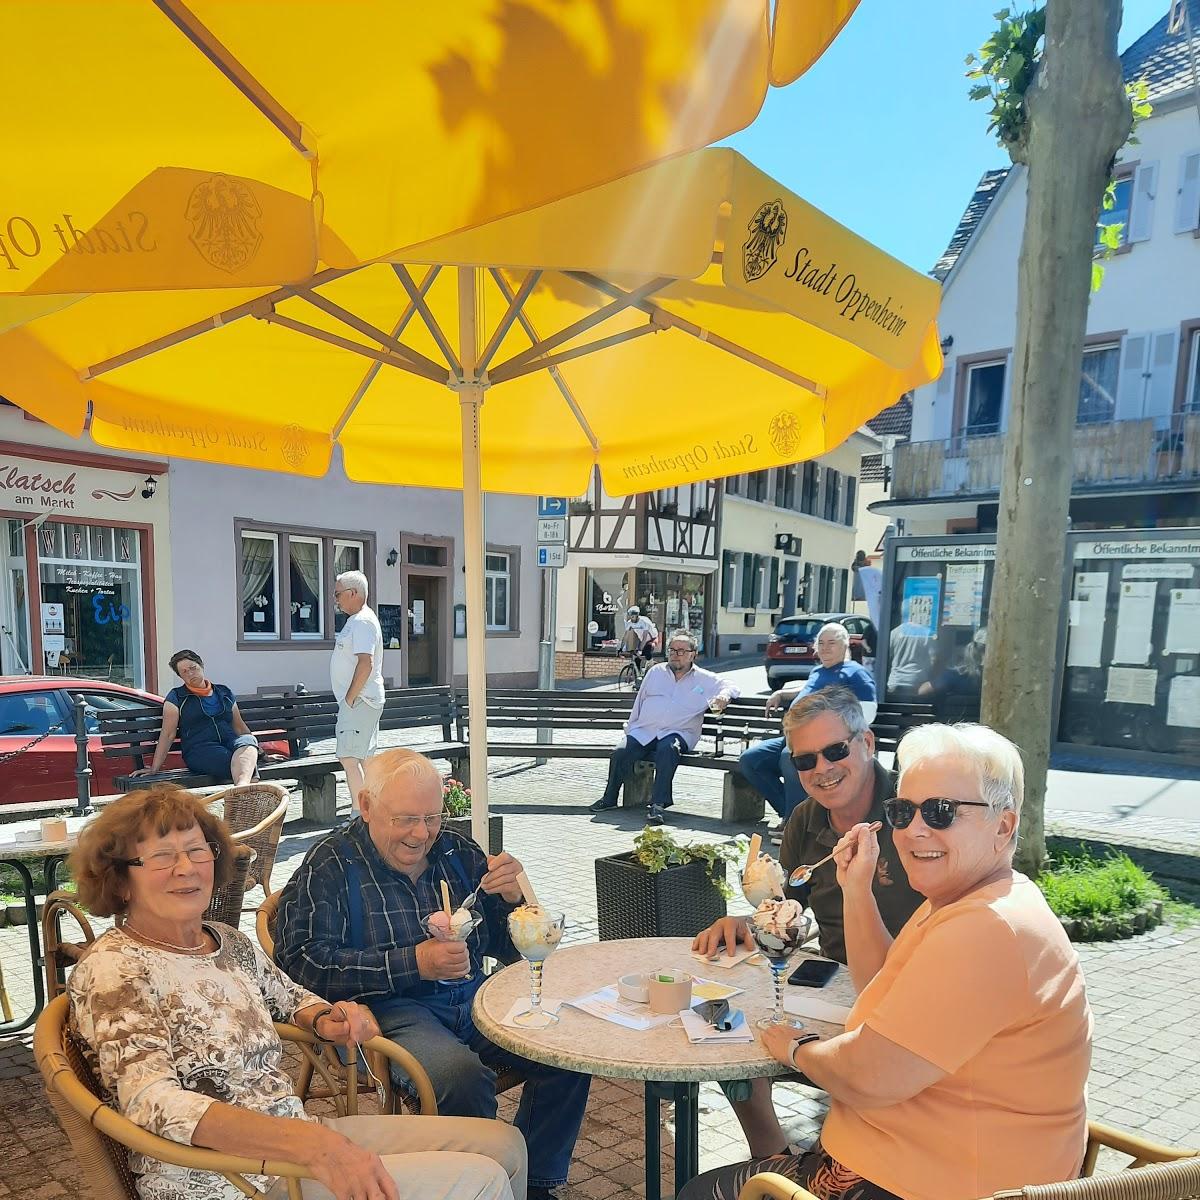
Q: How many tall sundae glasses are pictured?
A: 4